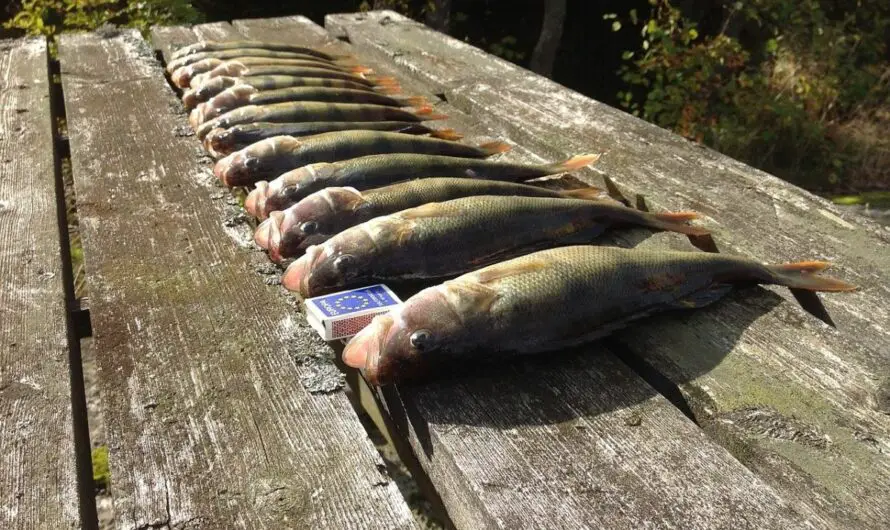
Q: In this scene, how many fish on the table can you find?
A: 13